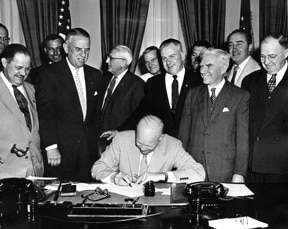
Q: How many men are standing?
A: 11